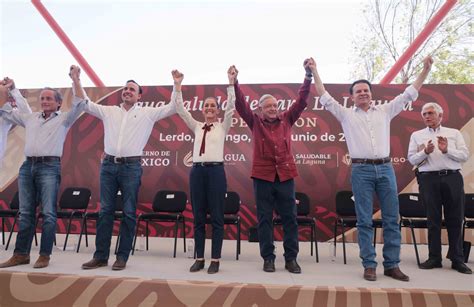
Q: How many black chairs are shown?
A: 9